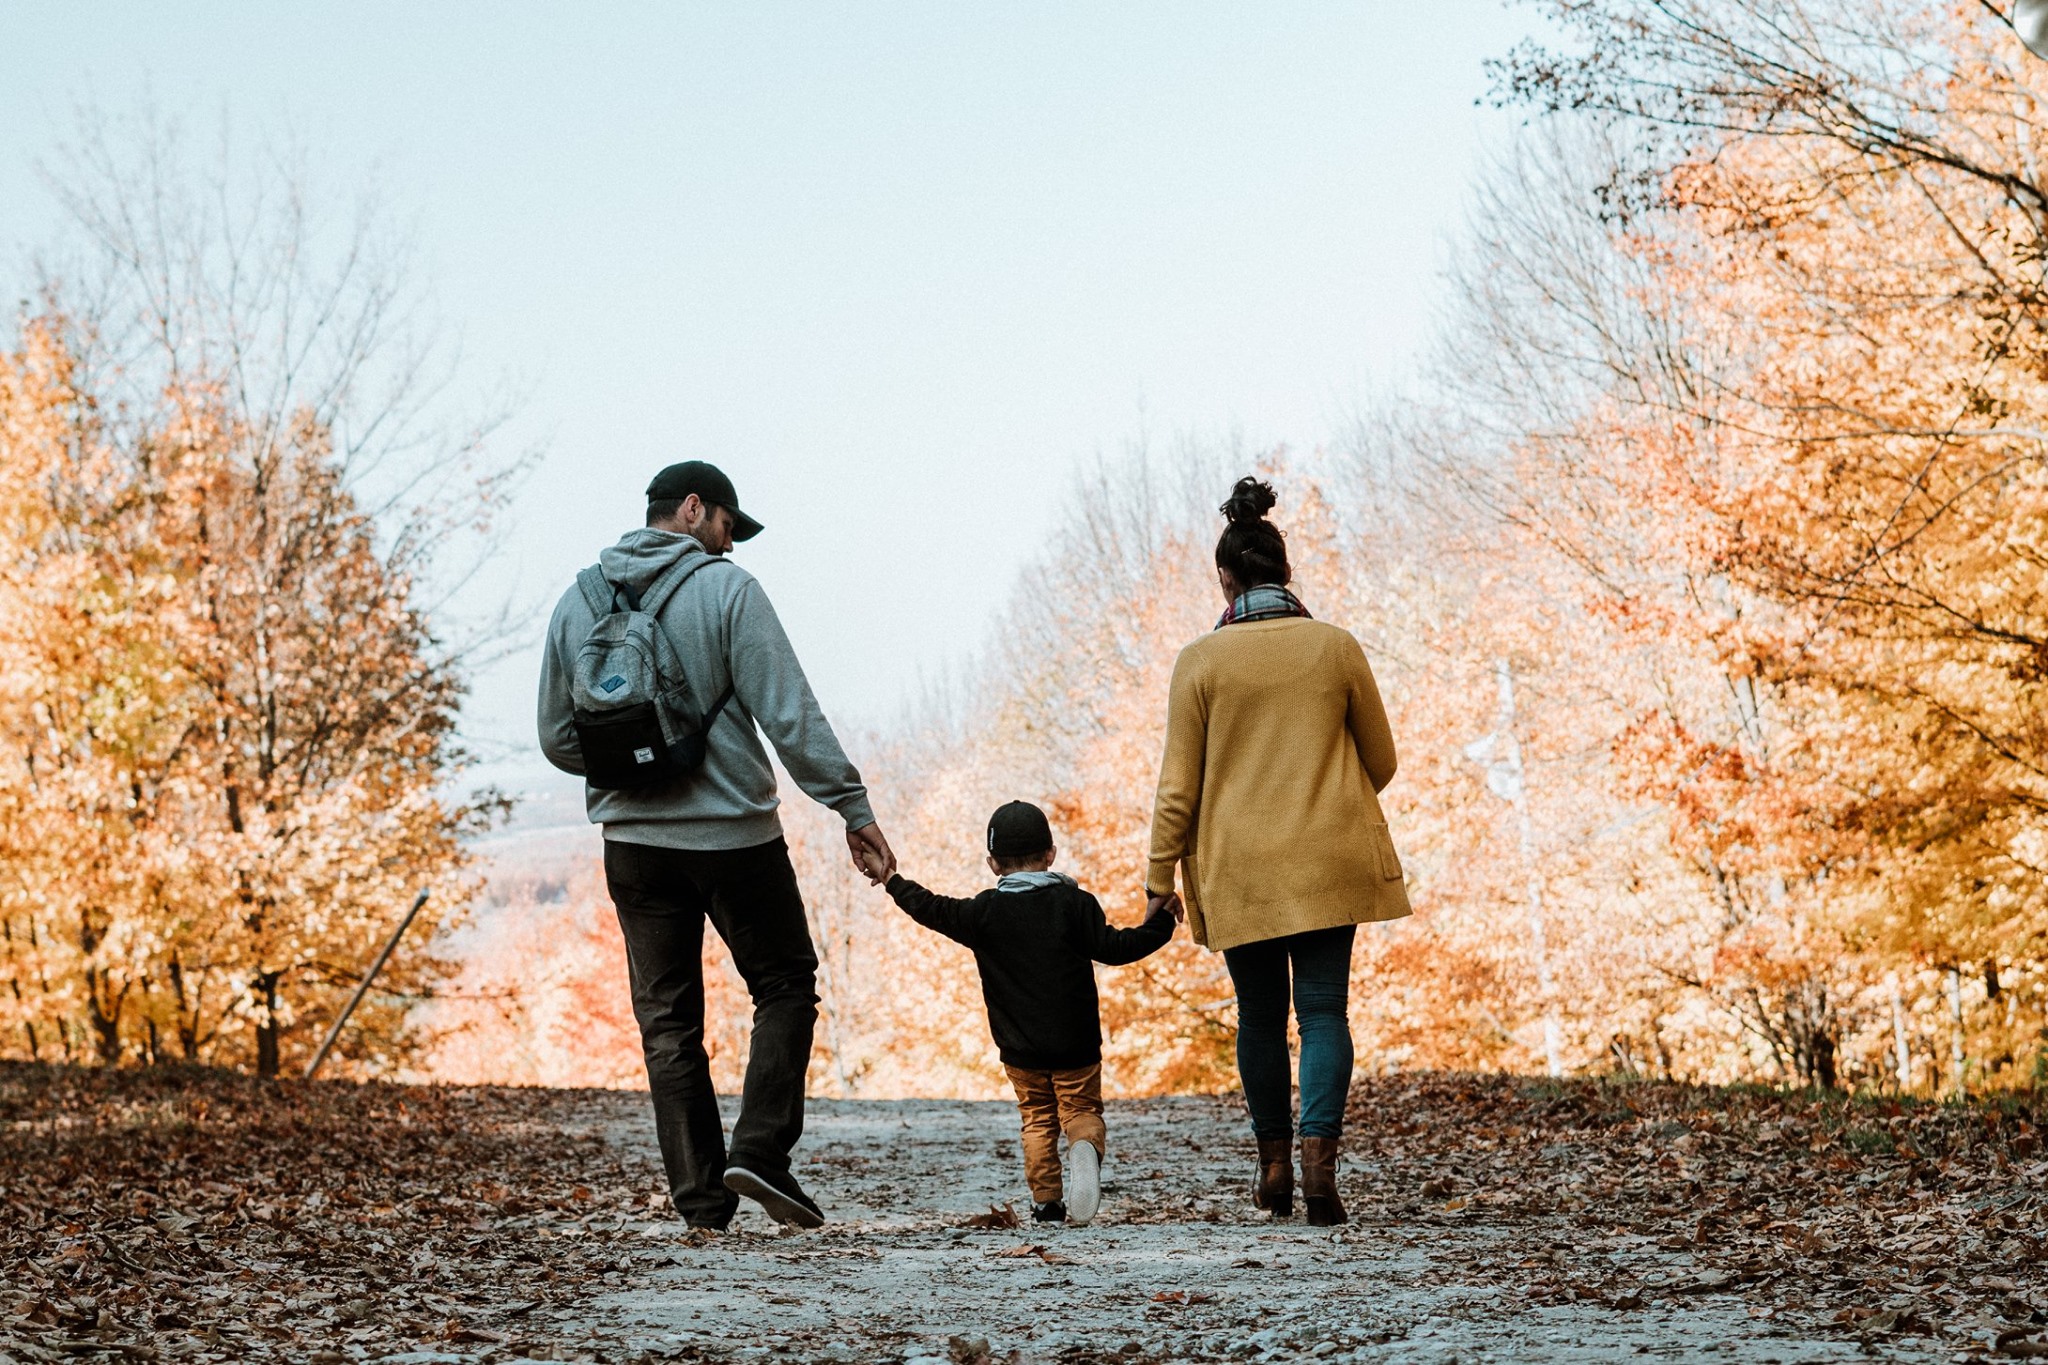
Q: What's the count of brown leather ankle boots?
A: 2